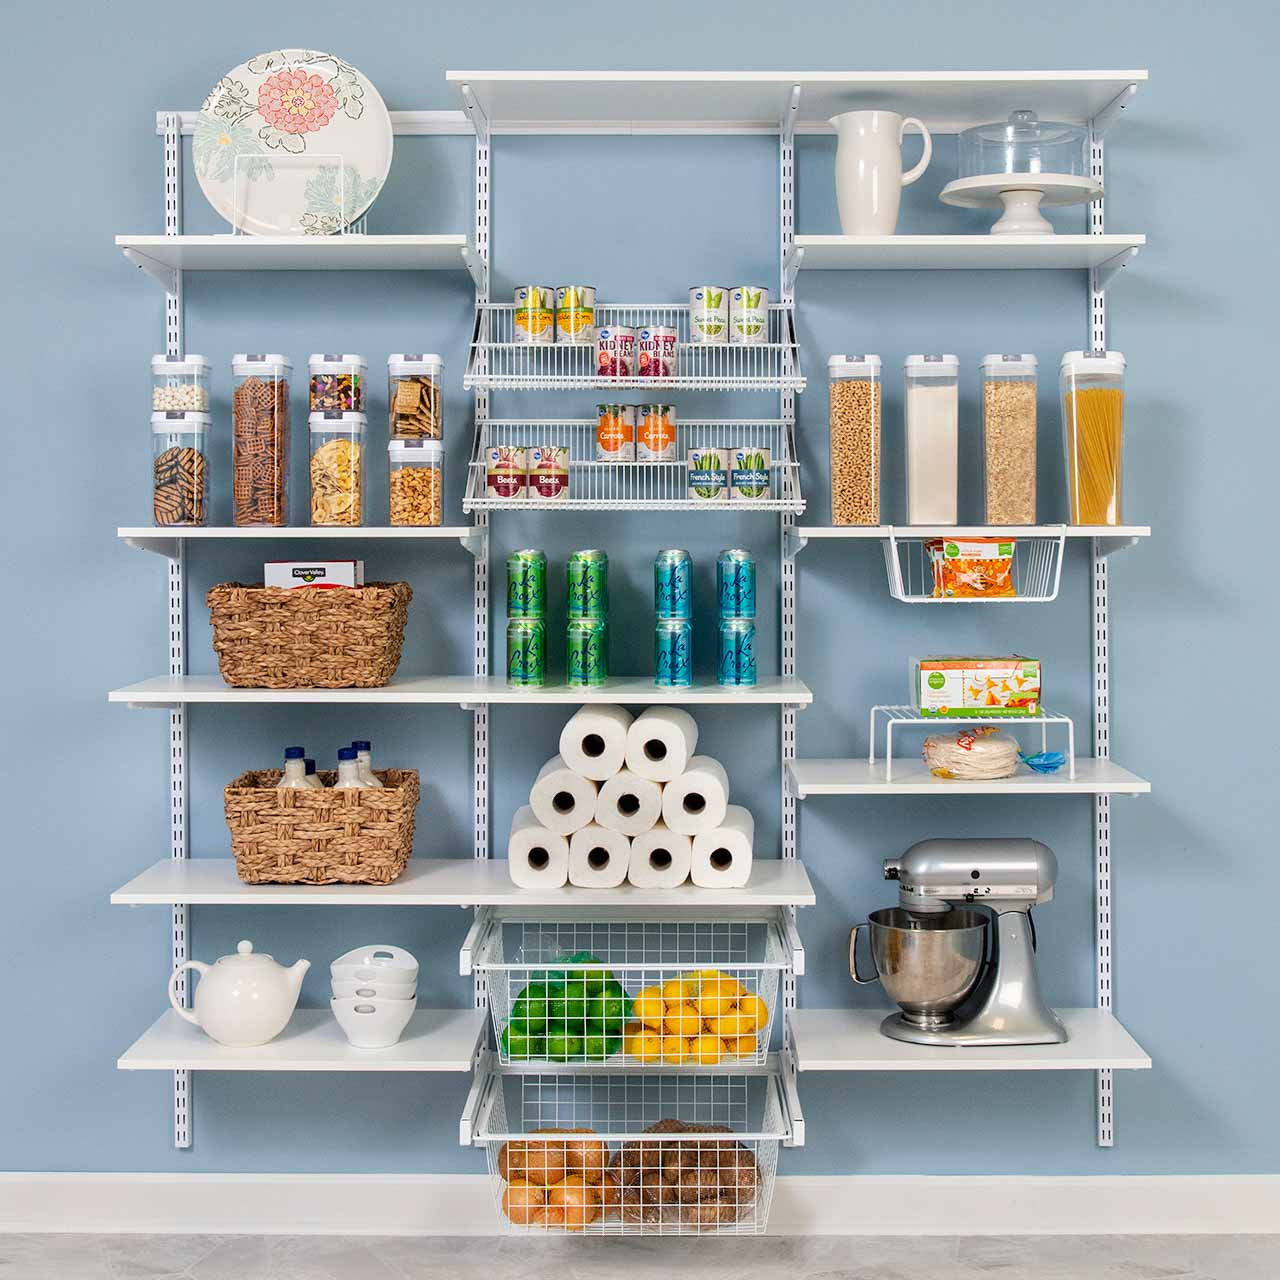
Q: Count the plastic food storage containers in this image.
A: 11